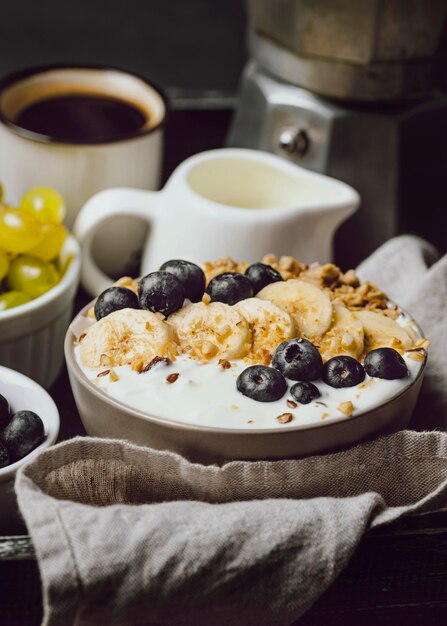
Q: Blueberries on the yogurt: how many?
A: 10